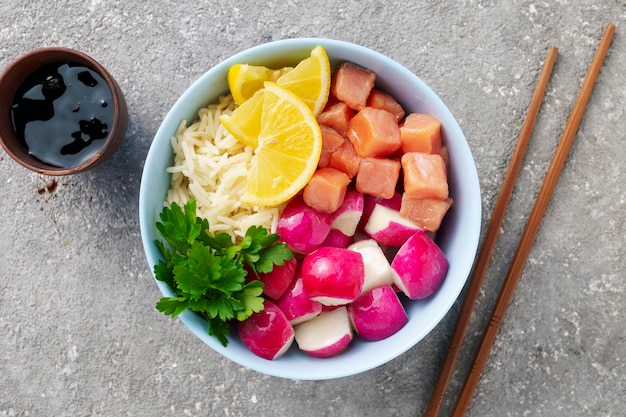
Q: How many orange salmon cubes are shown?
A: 11